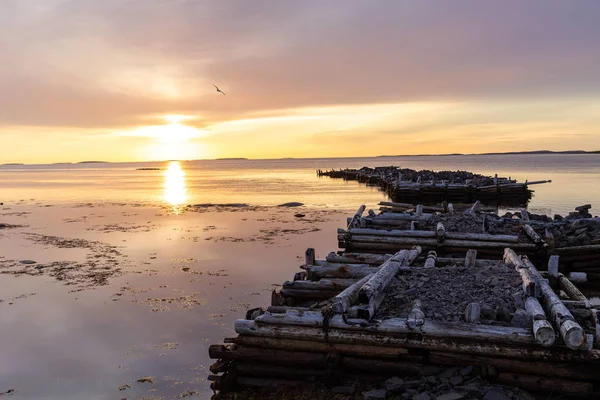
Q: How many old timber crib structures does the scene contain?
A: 3